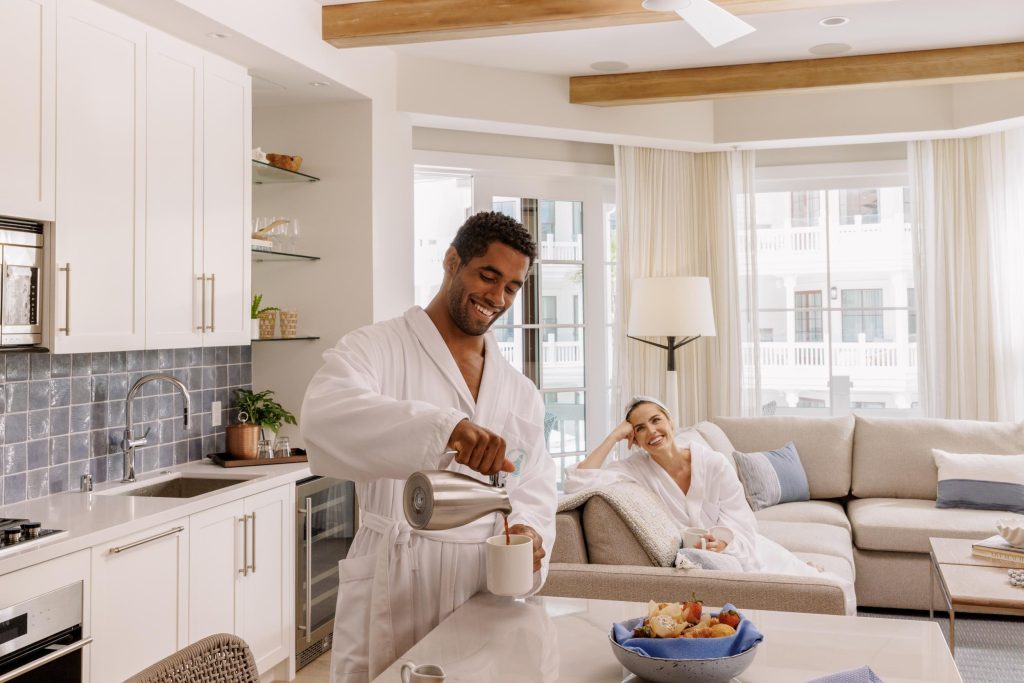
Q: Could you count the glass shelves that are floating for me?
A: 3